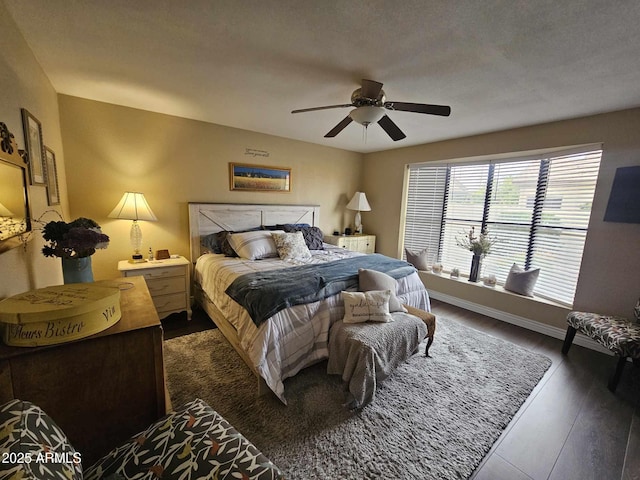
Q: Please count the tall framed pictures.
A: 2